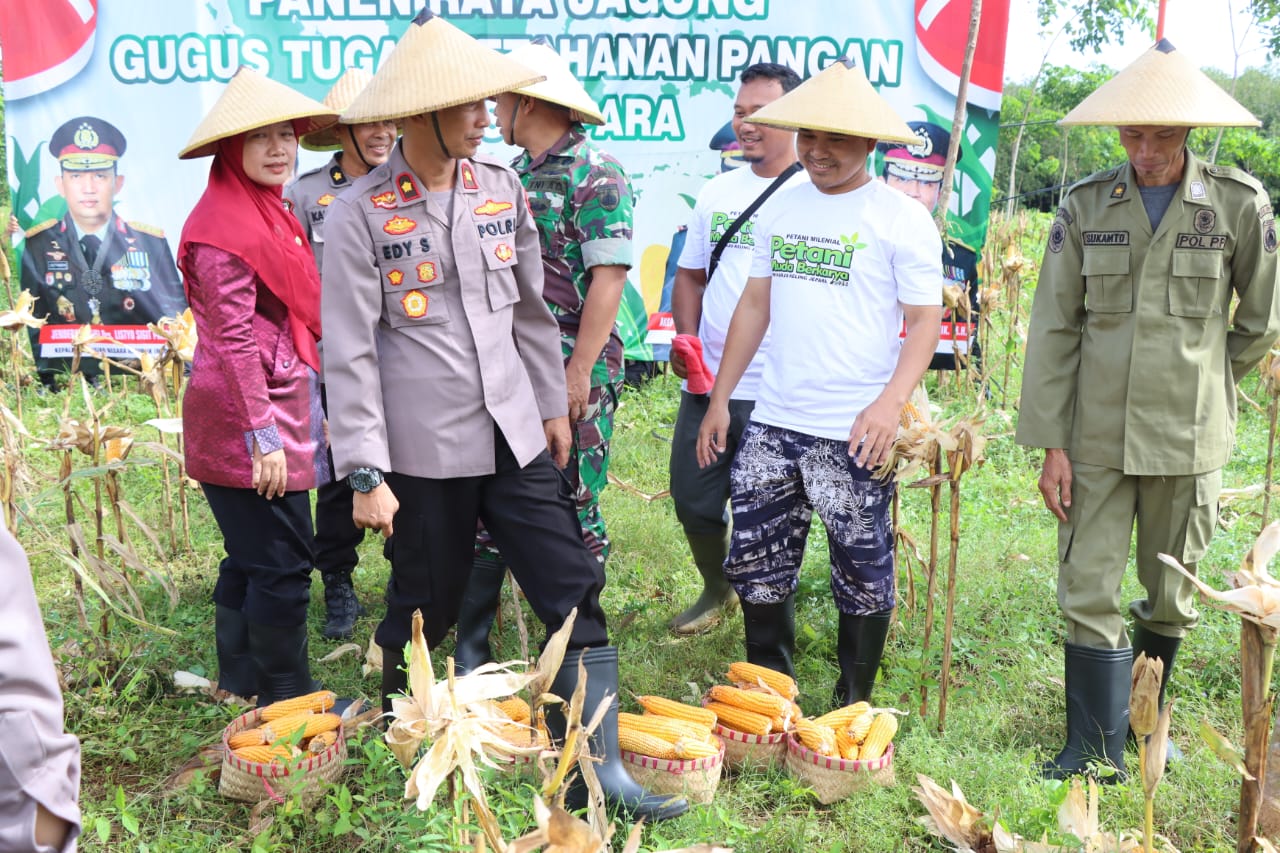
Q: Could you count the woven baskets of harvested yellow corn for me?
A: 5